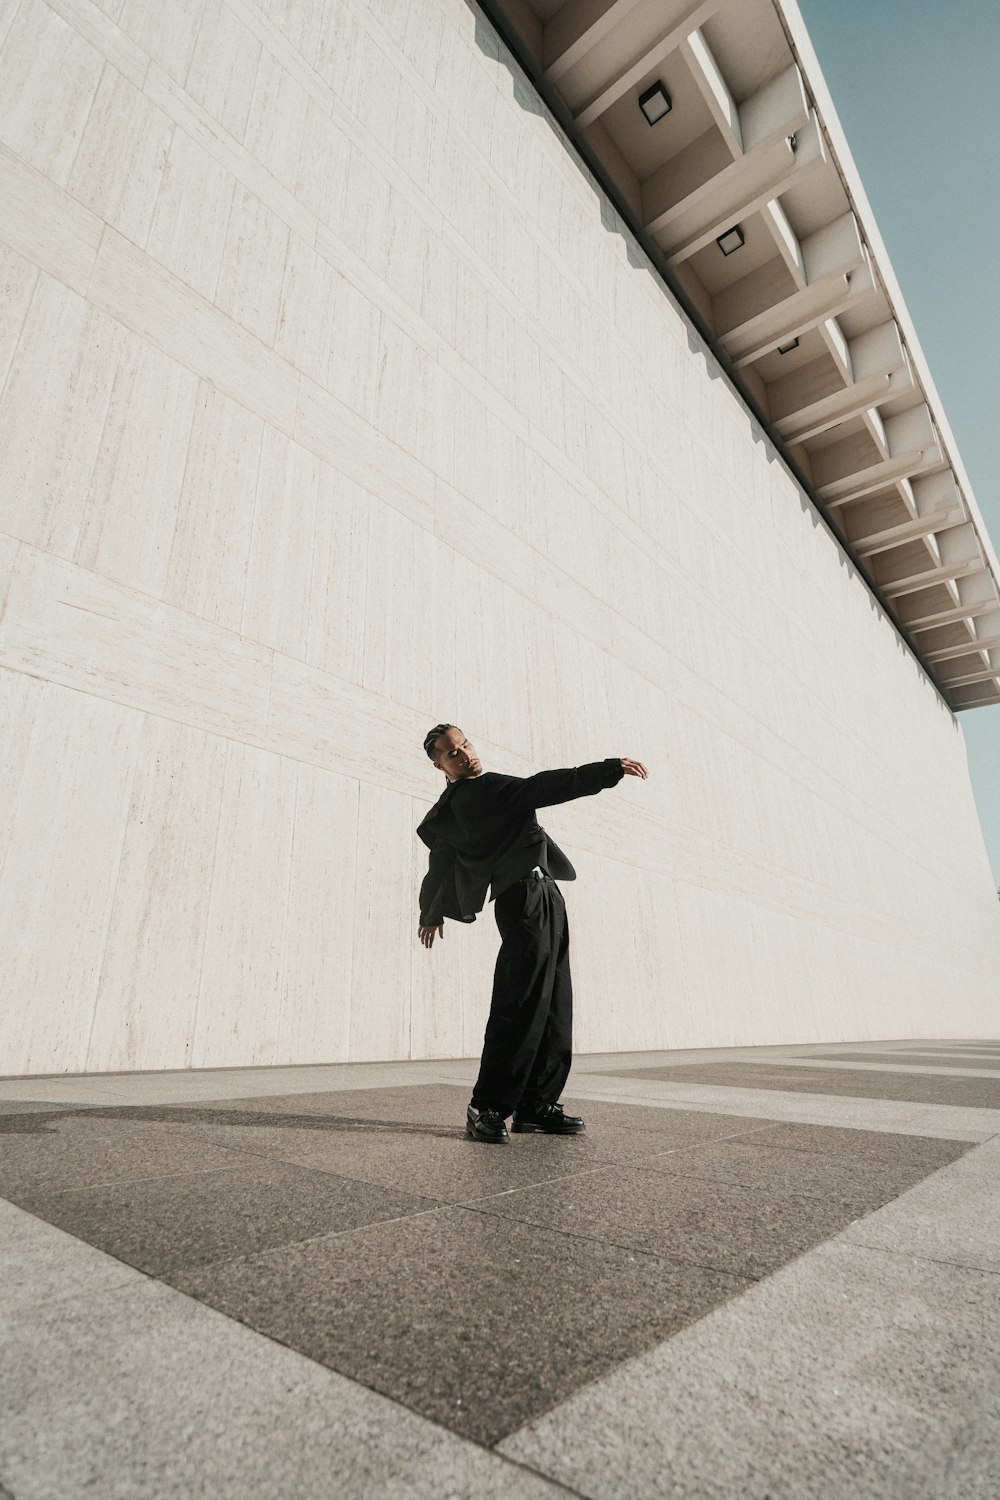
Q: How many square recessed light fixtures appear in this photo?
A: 3